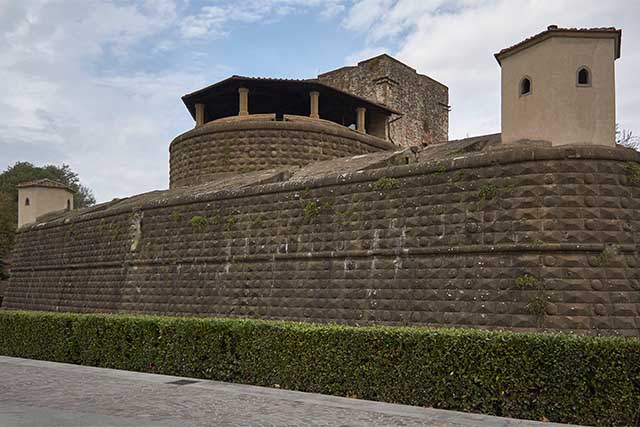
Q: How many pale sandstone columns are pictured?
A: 4